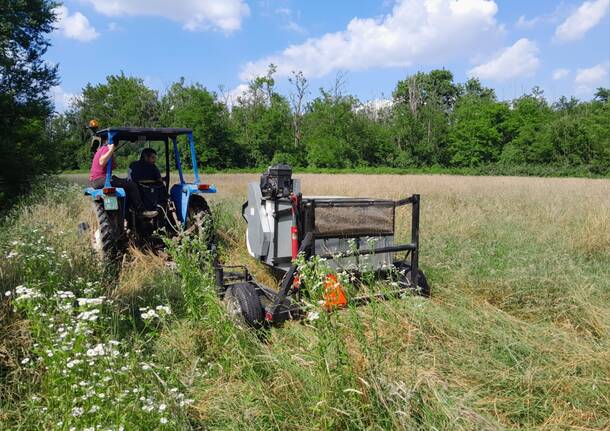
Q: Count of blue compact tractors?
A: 1